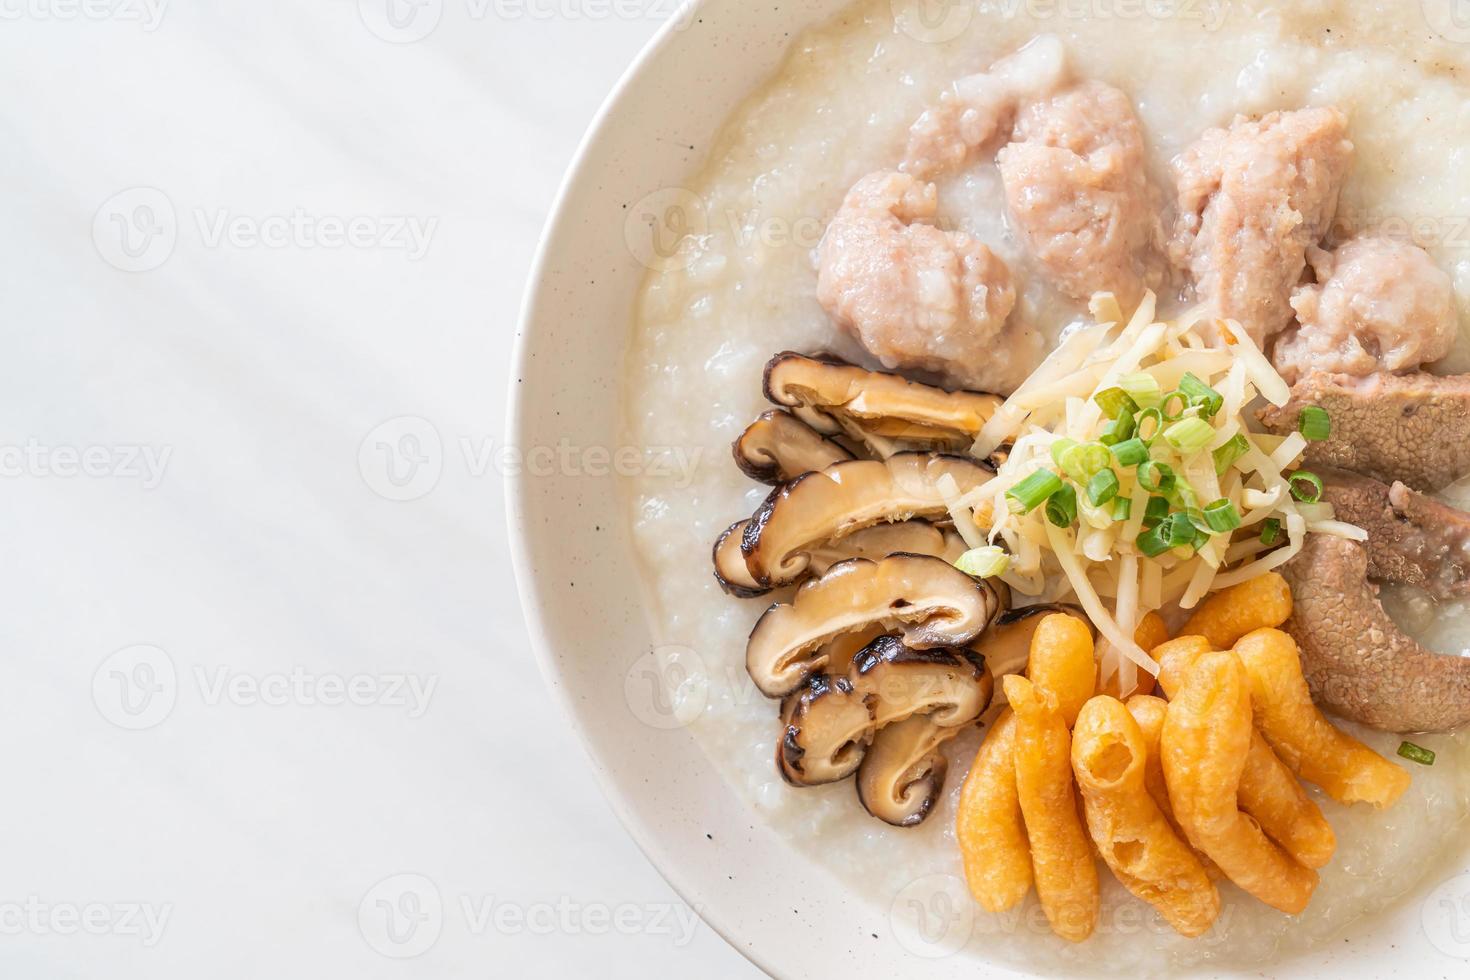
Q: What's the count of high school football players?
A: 0